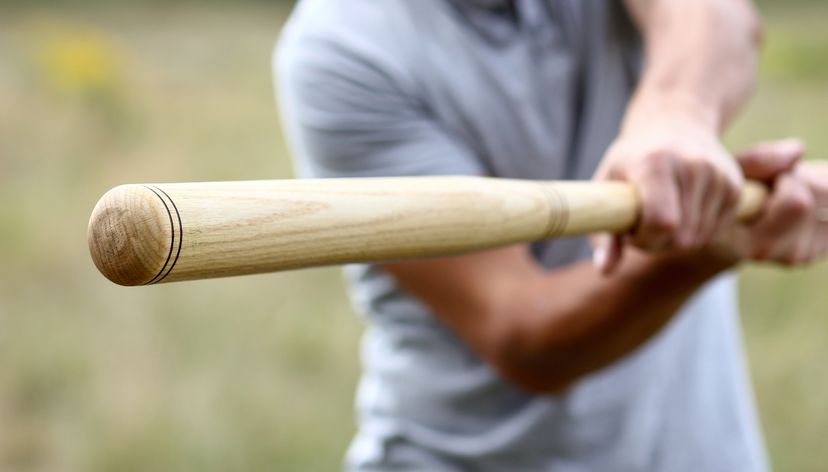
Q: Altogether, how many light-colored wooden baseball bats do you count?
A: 1